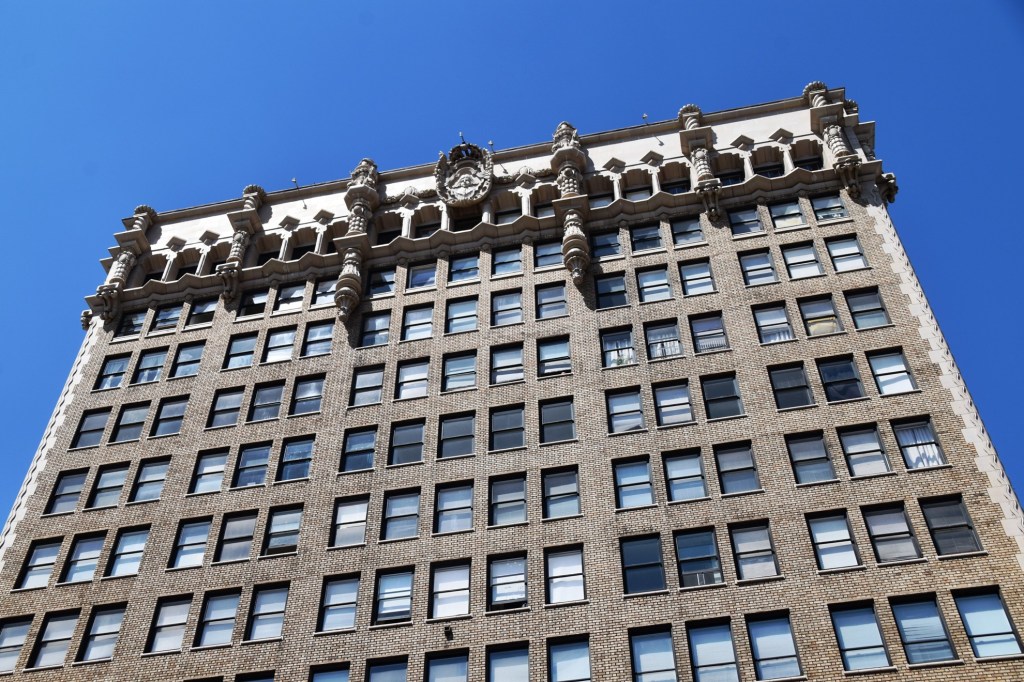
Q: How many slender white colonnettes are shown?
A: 12